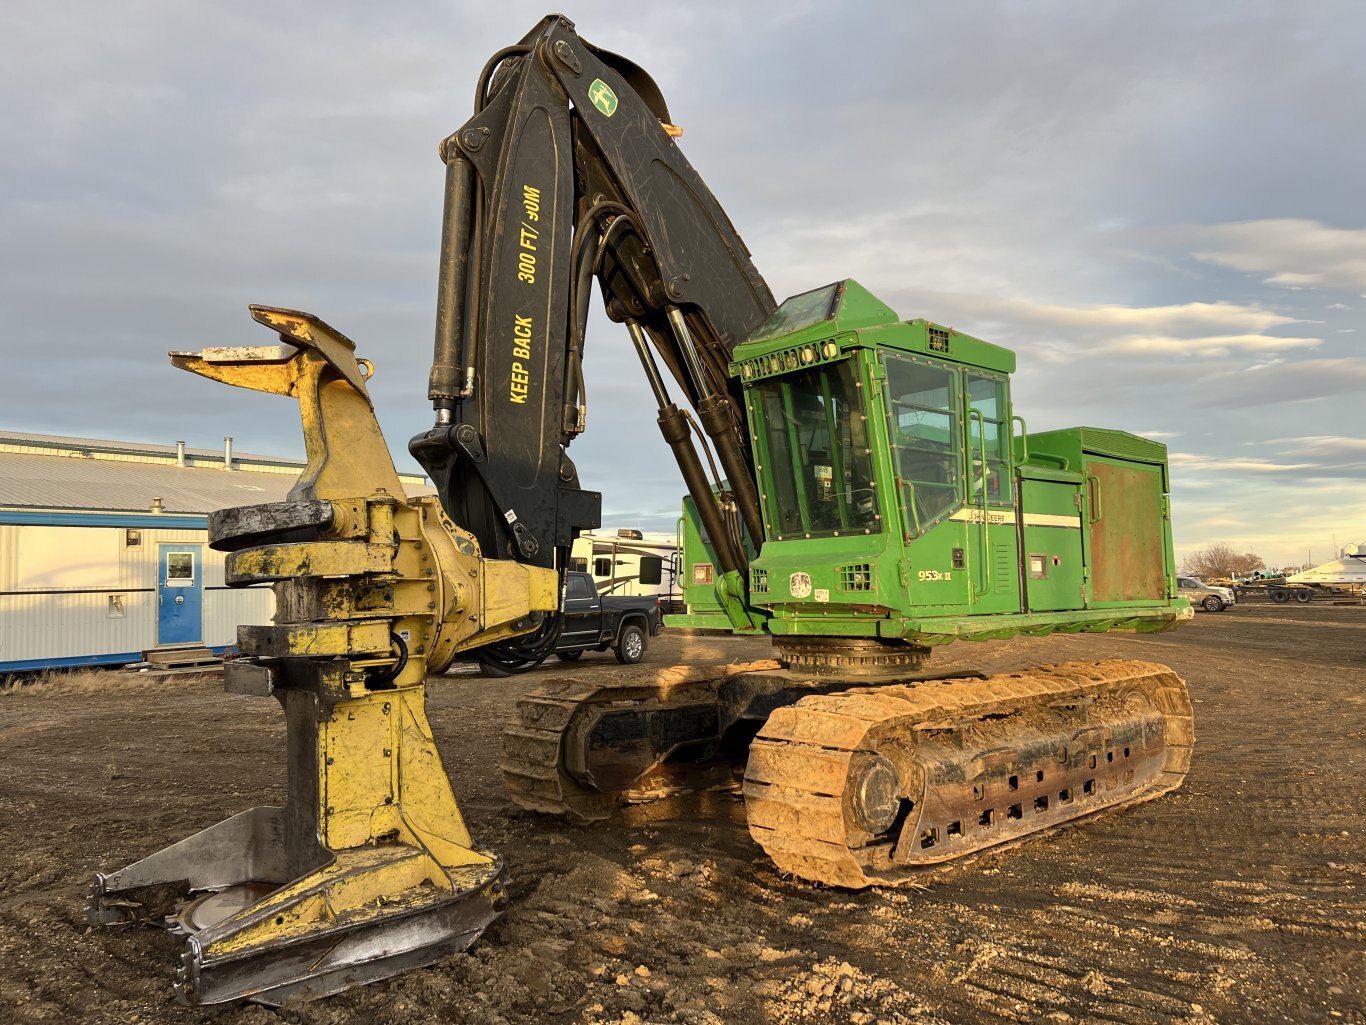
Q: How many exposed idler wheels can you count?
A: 1